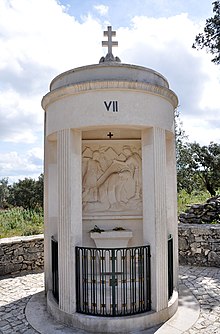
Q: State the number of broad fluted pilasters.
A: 2